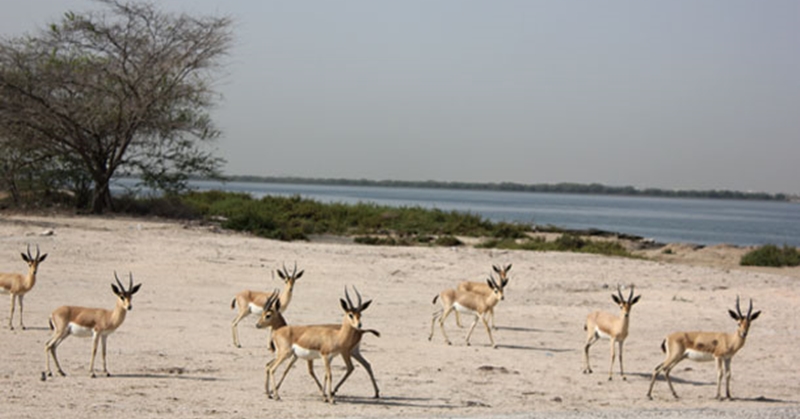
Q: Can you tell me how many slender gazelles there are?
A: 9